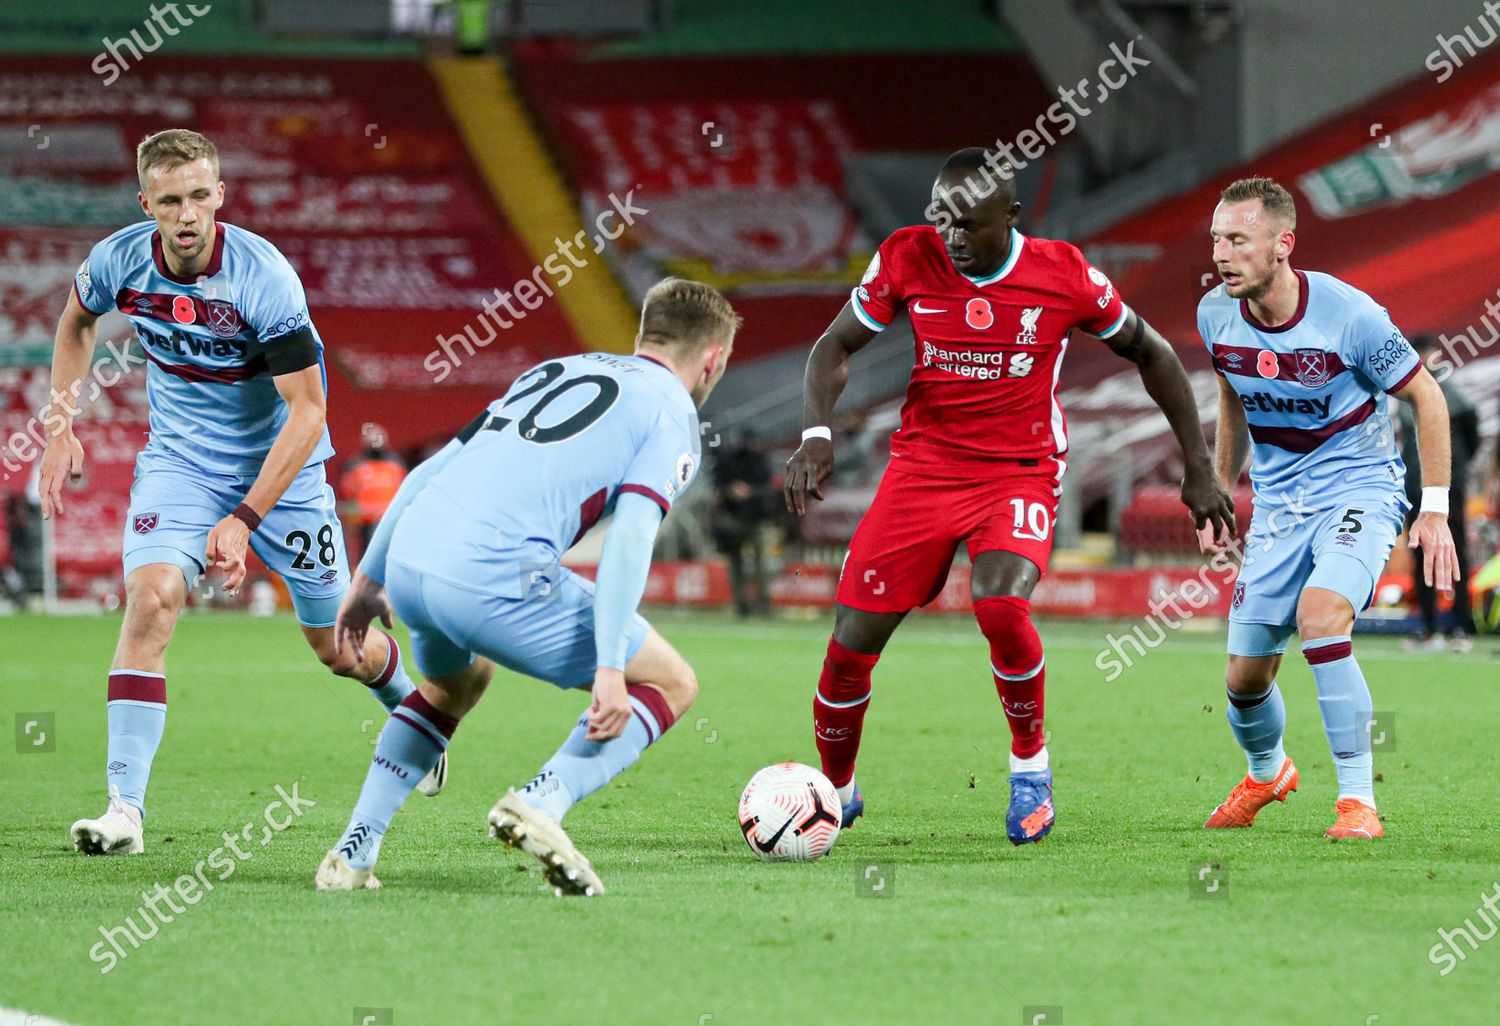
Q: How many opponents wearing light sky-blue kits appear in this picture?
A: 3